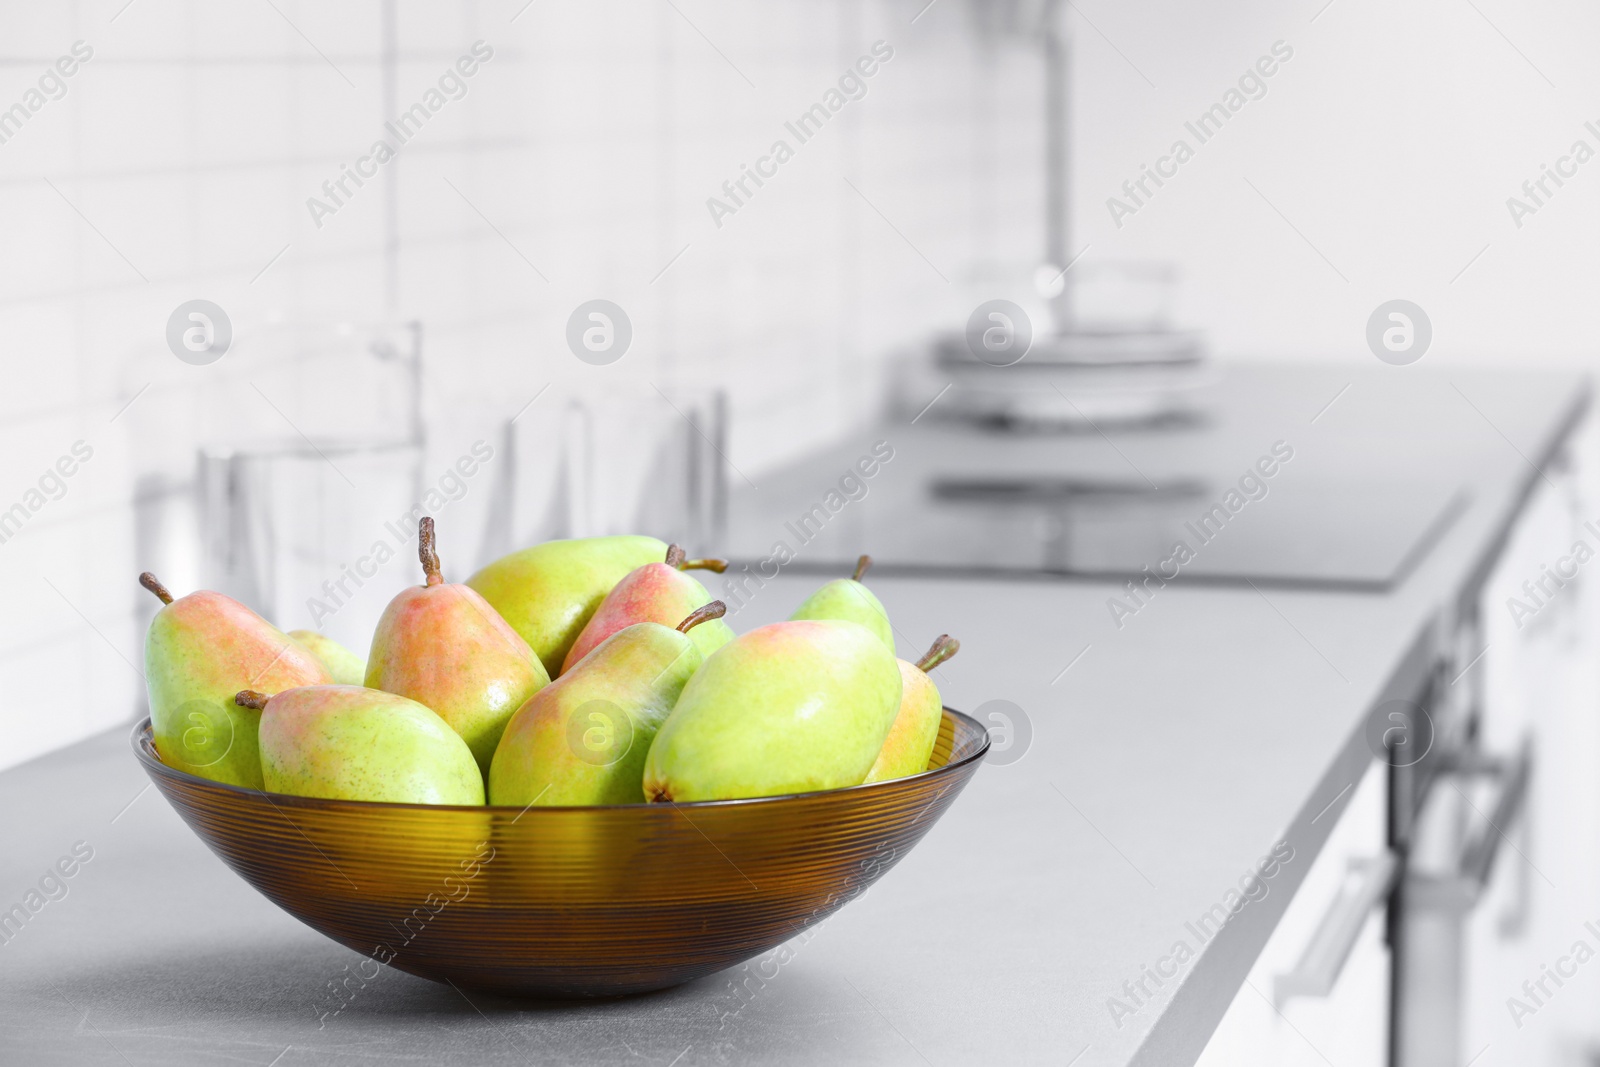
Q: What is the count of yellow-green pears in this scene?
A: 10